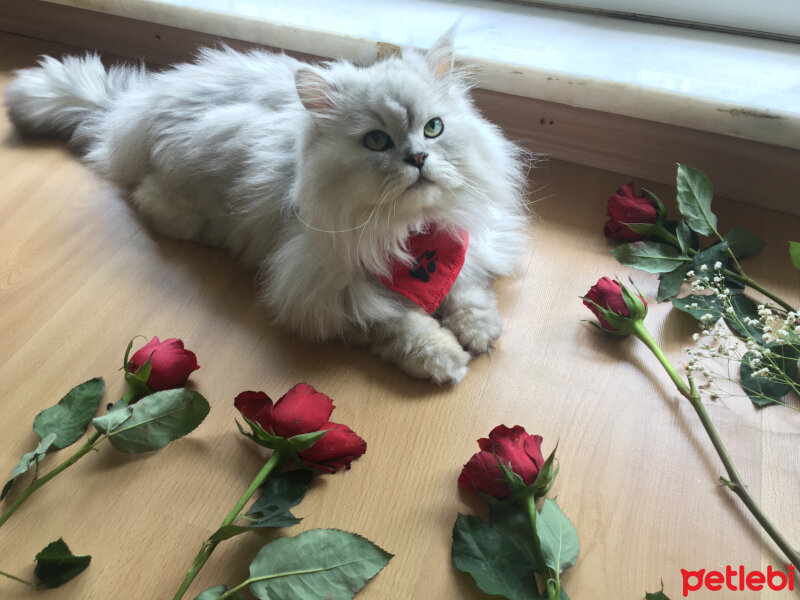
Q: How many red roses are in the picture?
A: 5